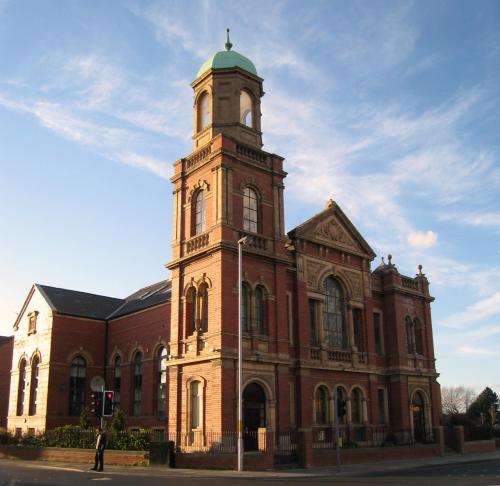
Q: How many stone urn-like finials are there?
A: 2